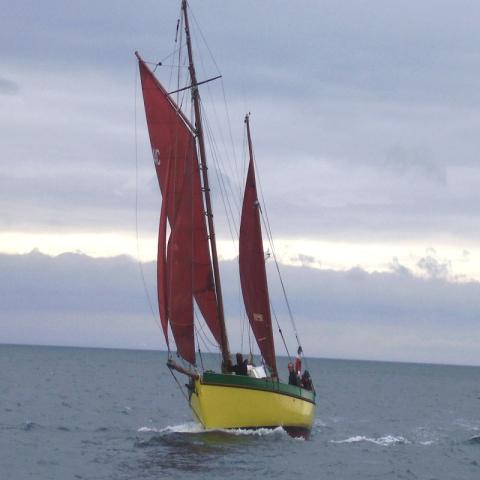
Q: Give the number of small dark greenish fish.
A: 0